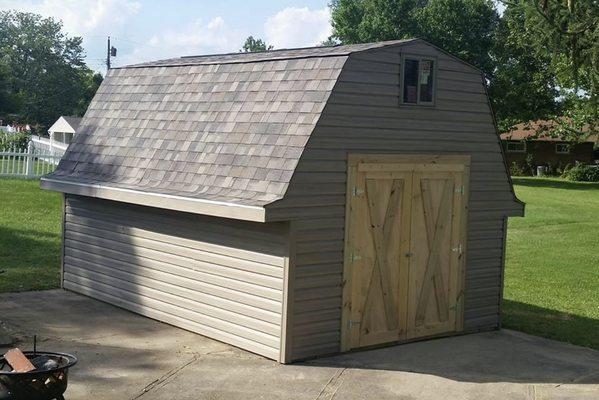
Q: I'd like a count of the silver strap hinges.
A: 6